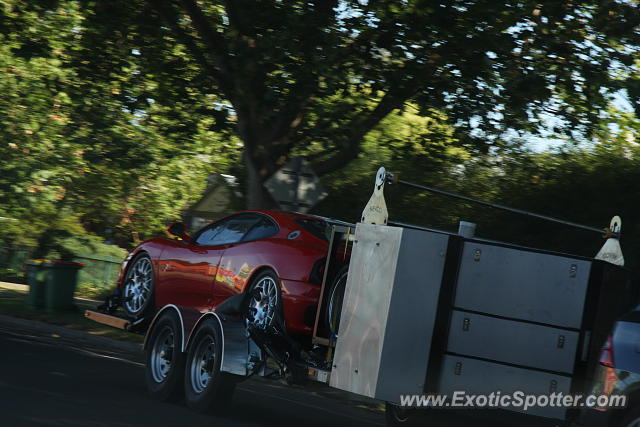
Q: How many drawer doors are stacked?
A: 3